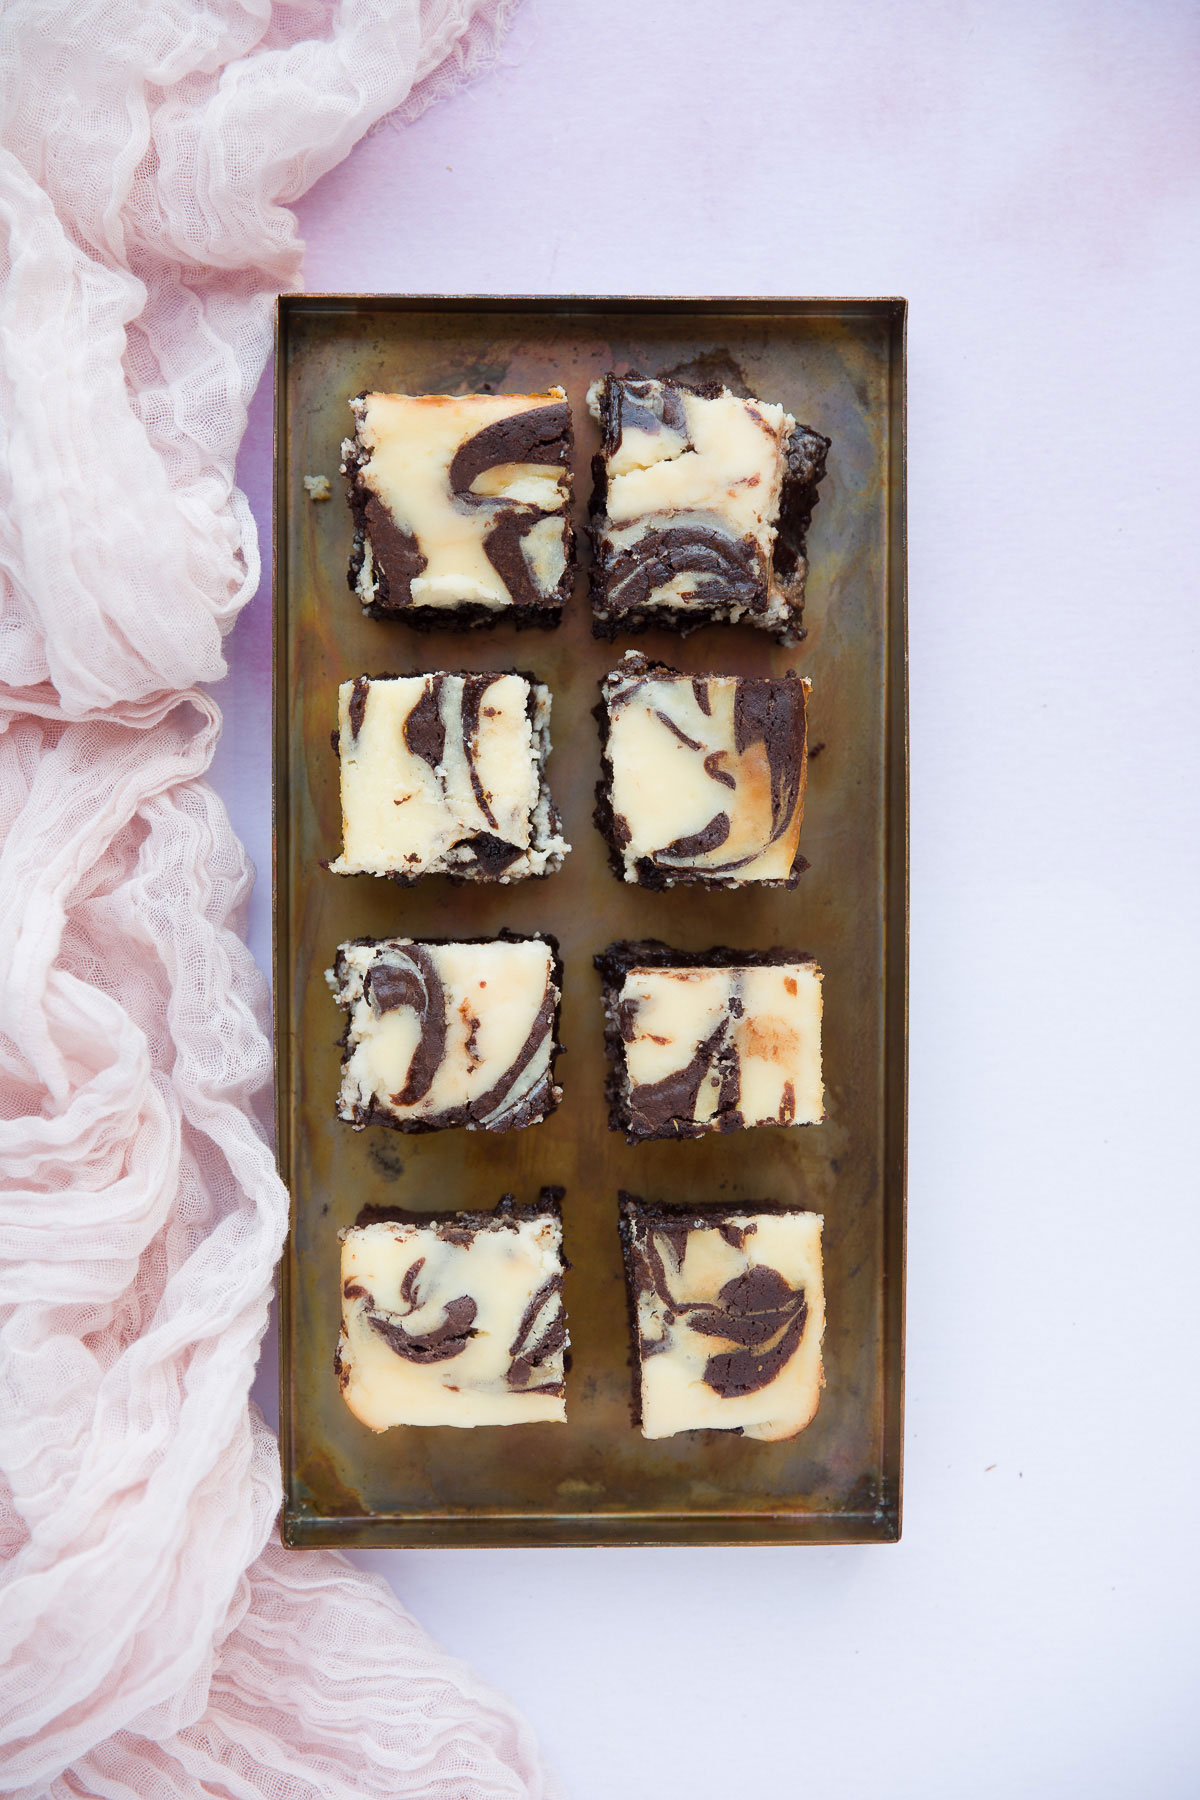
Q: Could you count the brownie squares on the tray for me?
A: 8